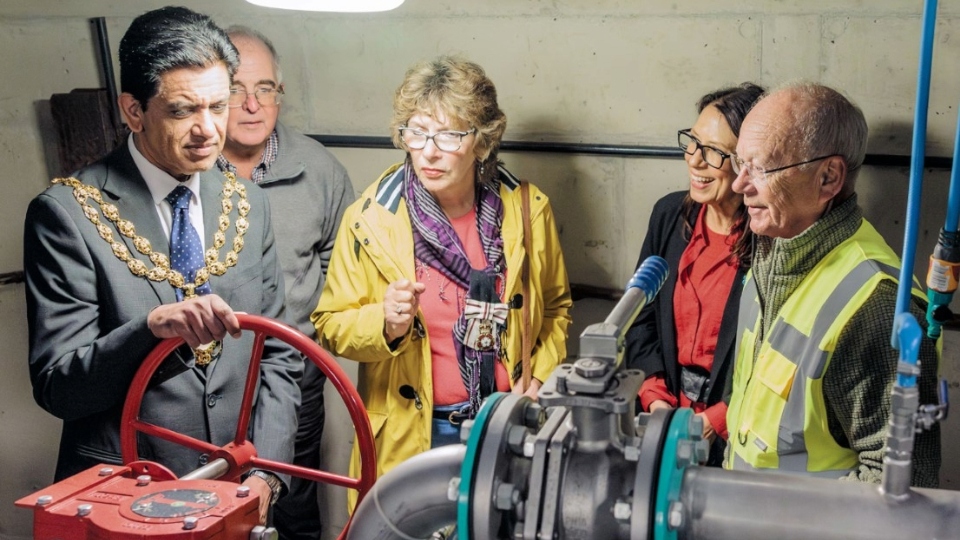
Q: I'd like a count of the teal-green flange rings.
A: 2